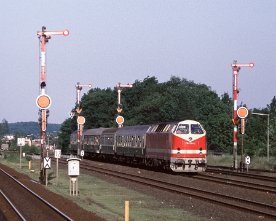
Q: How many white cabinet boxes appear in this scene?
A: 1